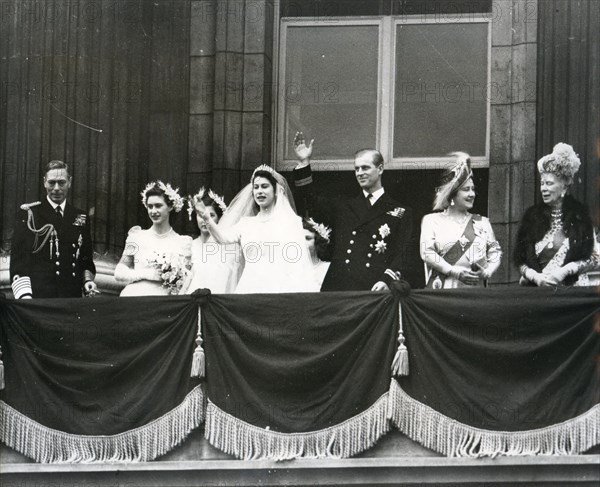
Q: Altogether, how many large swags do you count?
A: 3